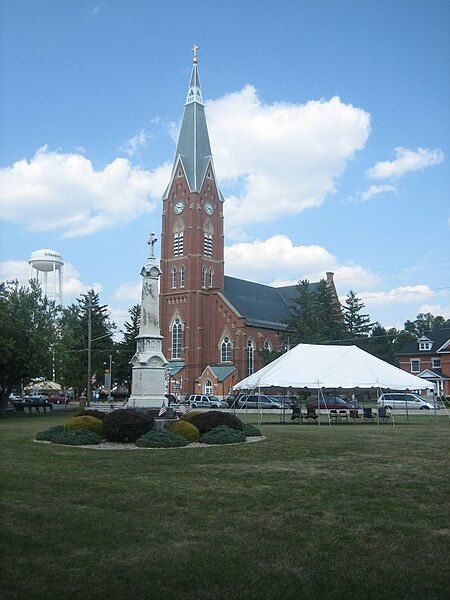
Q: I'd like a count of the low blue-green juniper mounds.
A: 5